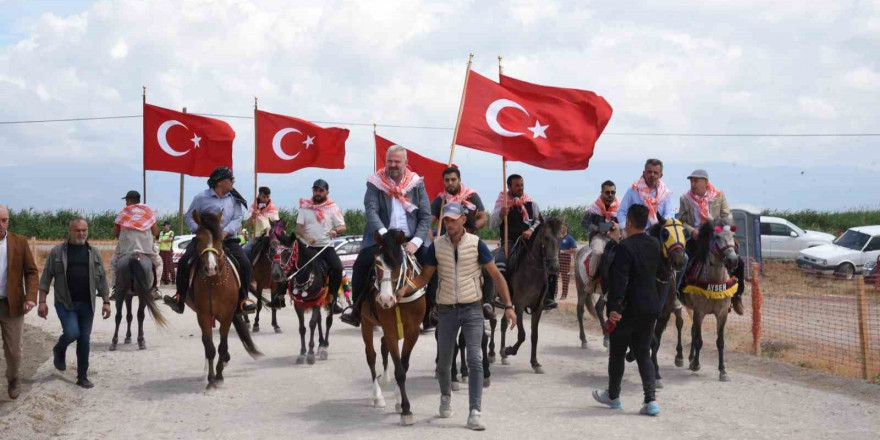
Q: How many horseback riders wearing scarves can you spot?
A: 9